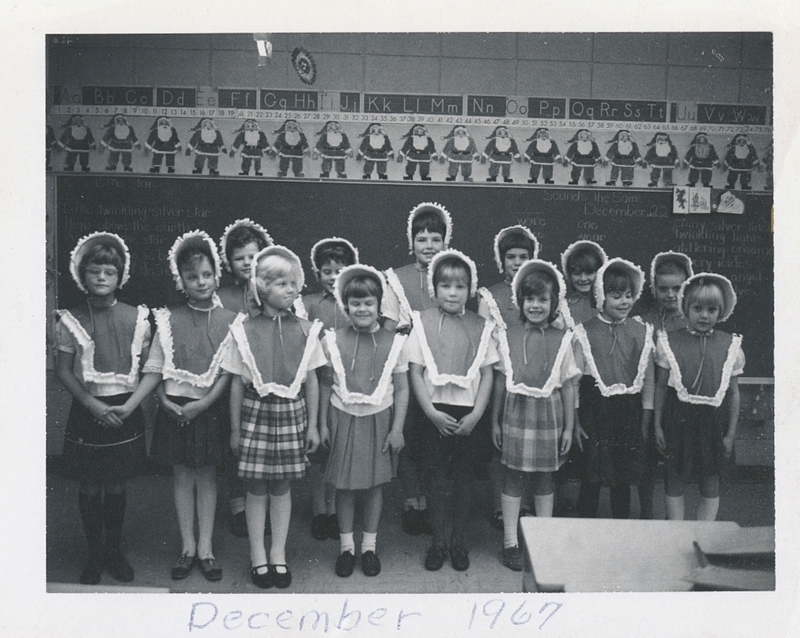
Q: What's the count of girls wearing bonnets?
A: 14